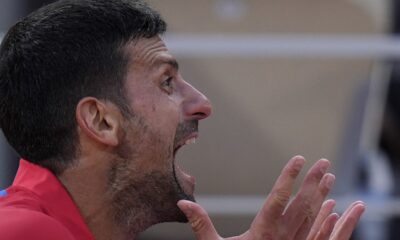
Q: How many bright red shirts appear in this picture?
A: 1